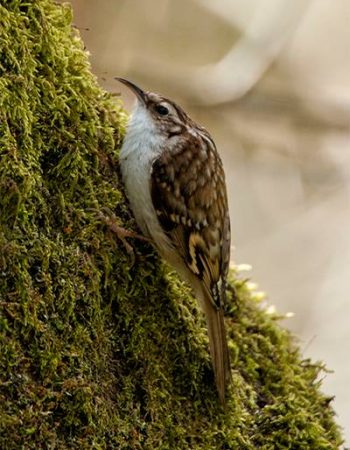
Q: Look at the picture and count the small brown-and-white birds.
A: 1